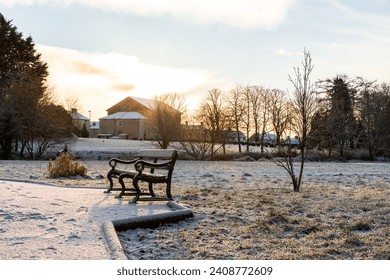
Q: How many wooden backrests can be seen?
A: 1